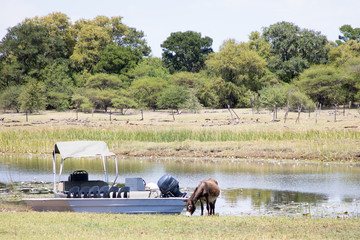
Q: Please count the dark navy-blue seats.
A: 6